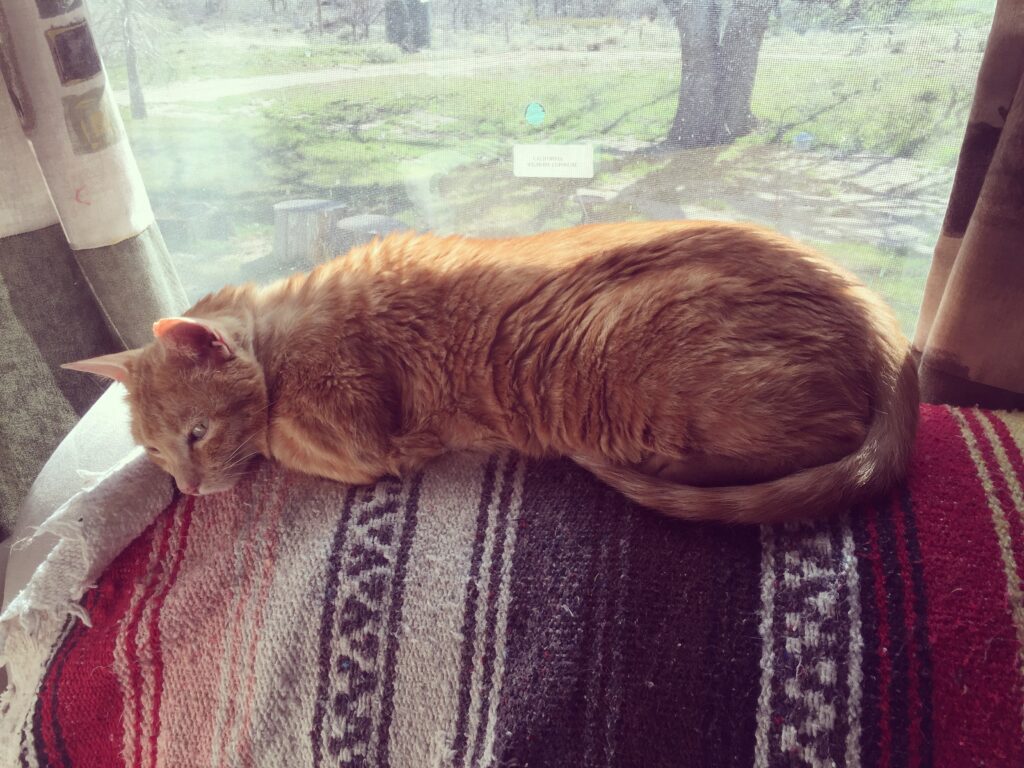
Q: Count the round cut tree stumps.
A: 2